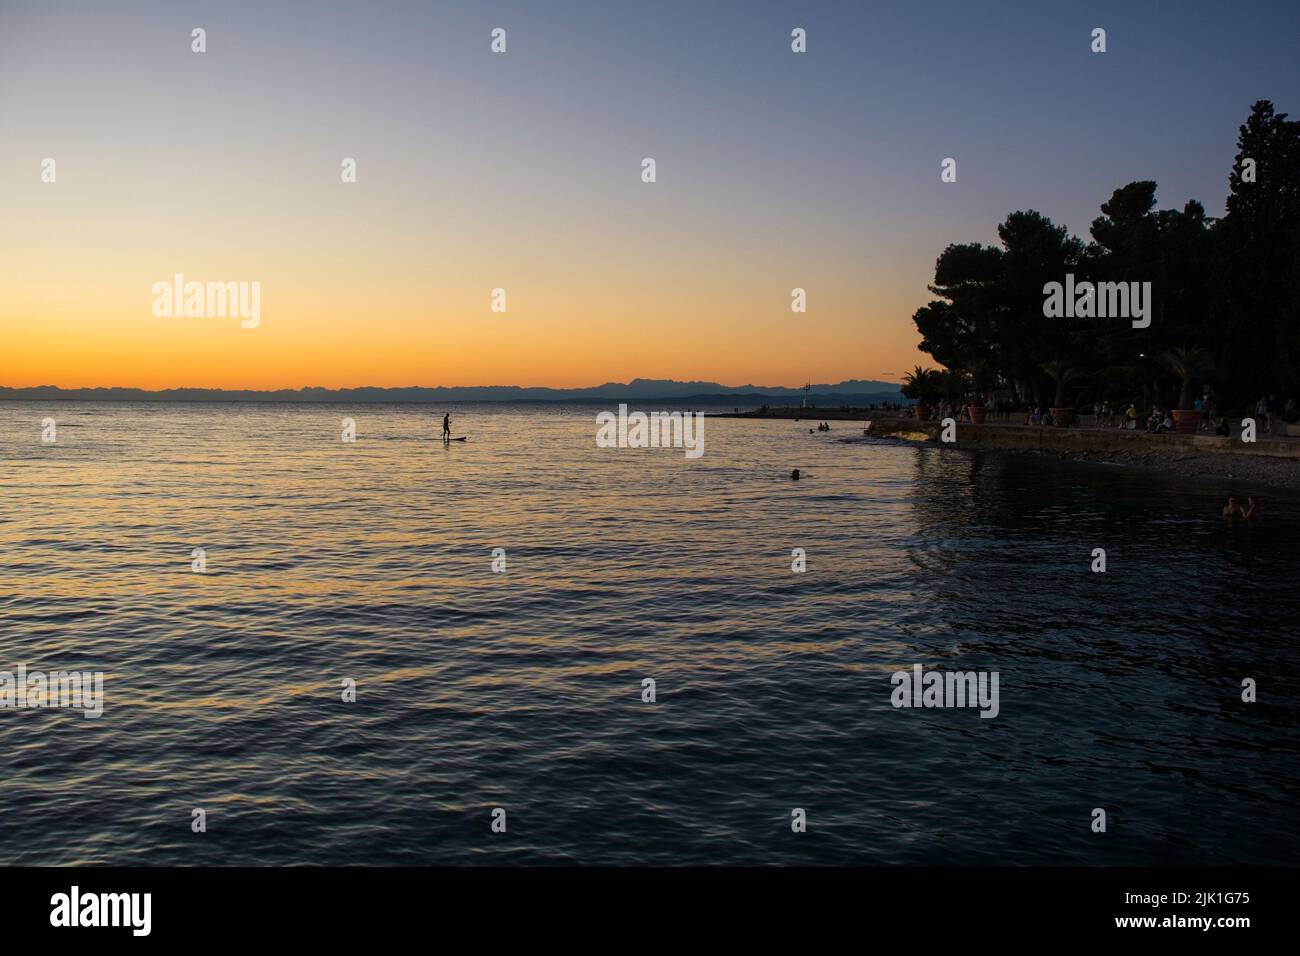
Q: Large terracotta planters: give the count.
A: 4